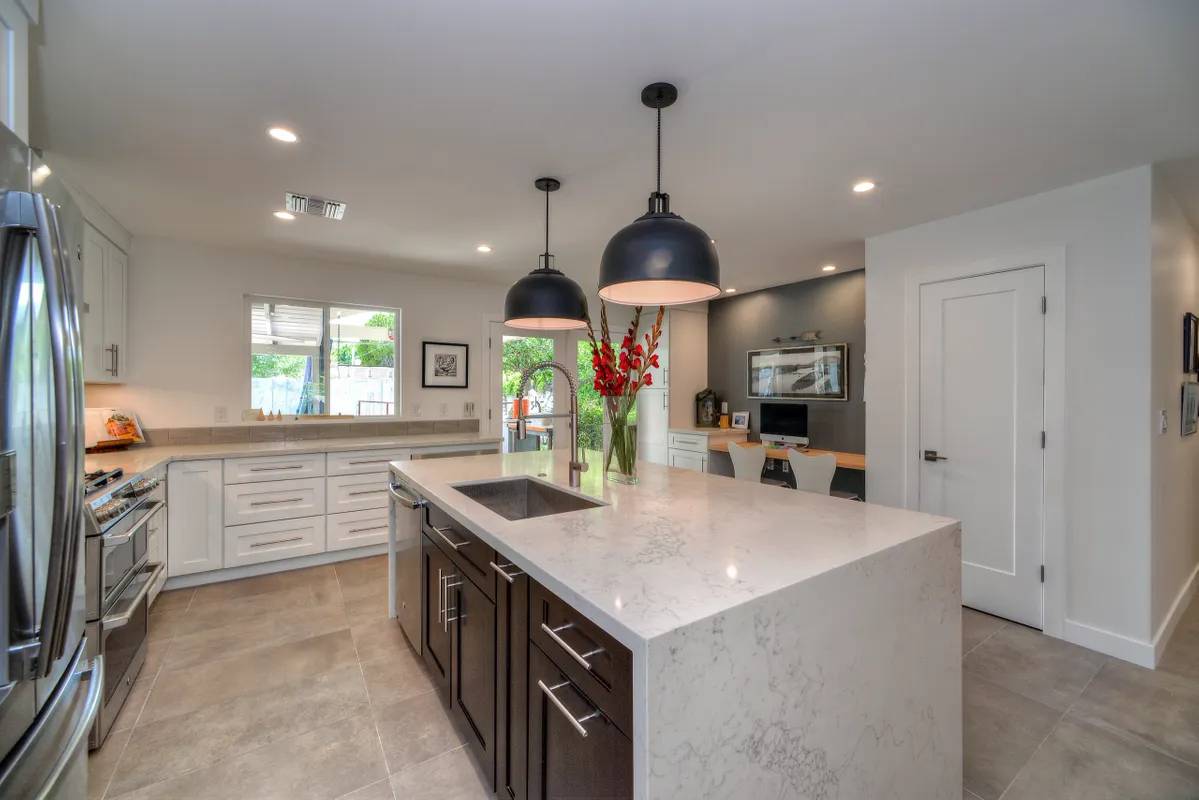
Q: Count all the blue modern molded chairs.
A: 0